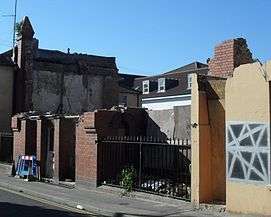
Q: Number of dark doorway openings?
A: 3